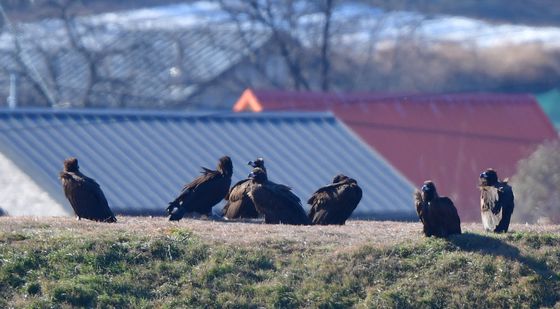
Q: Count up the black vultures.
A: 7